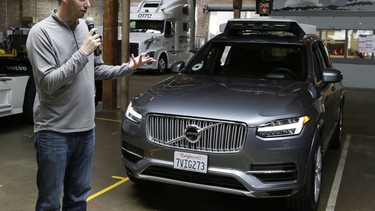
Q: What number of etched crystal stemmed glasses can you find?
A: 0